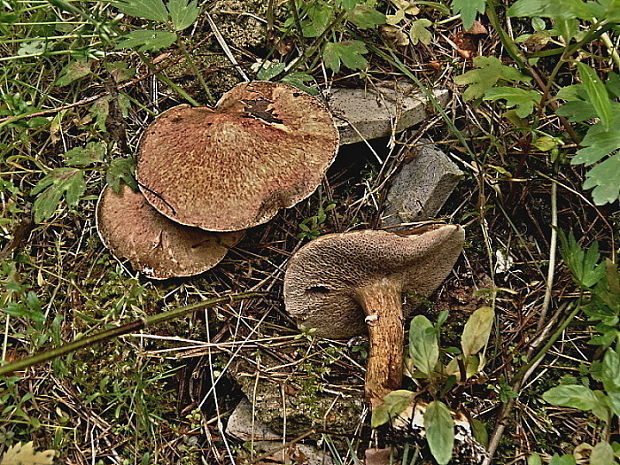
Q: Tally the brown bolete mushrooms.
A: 3